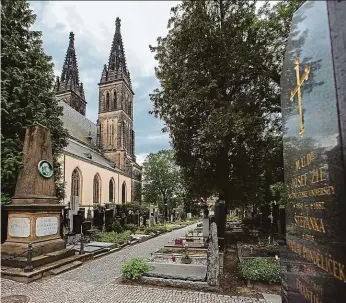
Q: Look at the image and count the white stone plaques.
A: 2